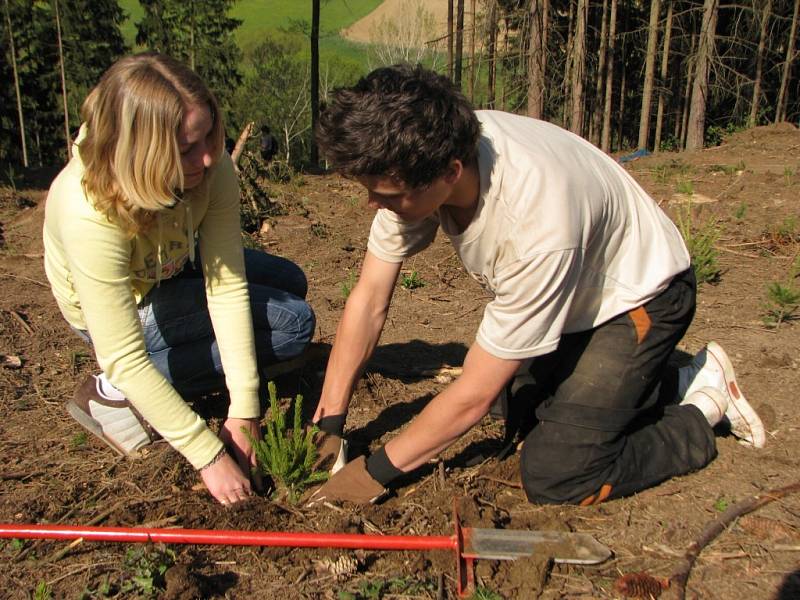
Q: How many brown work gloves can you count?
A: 2